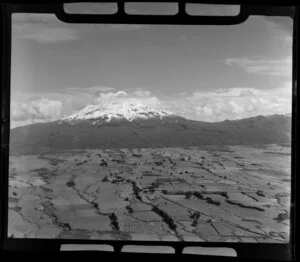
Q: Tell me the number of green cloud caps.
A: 0